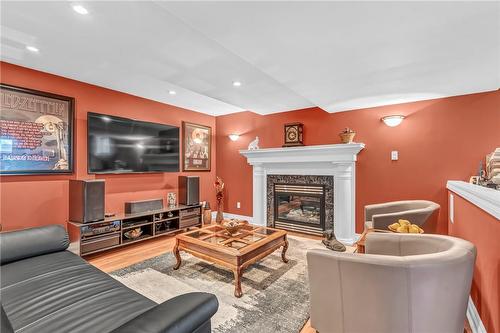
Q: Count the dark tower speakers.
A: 2